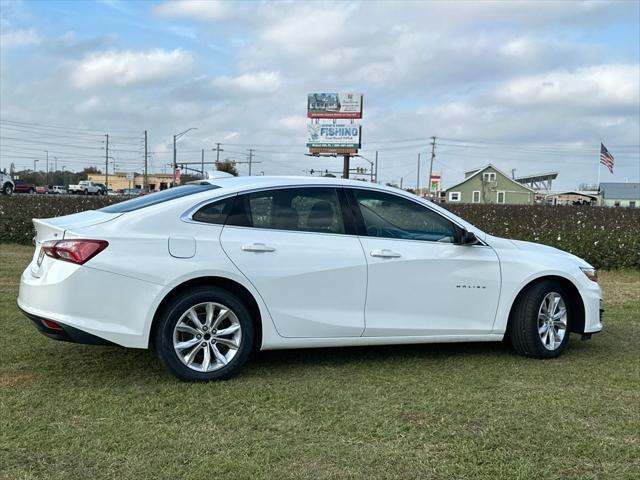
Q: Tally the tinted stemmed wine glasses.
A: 0